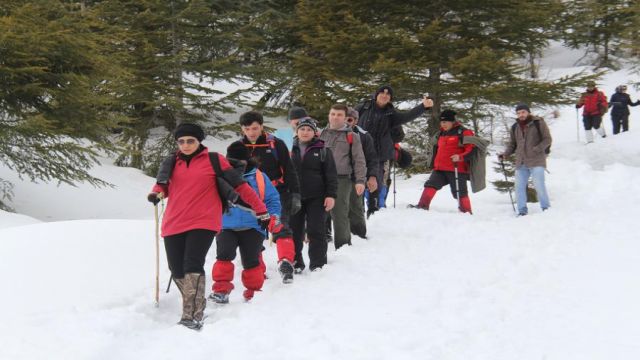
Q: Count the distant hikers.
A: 2